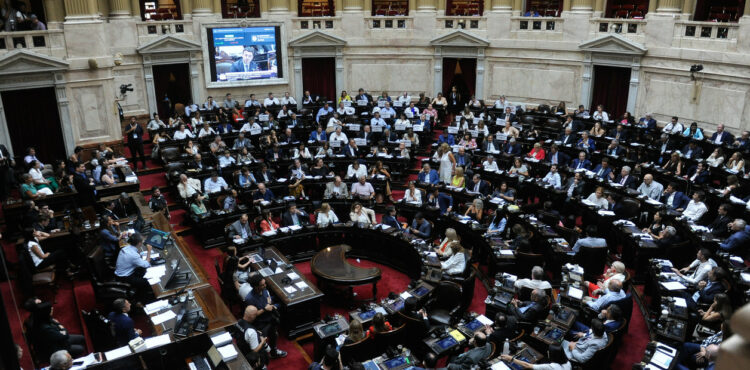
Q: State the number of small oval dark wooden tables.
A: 1